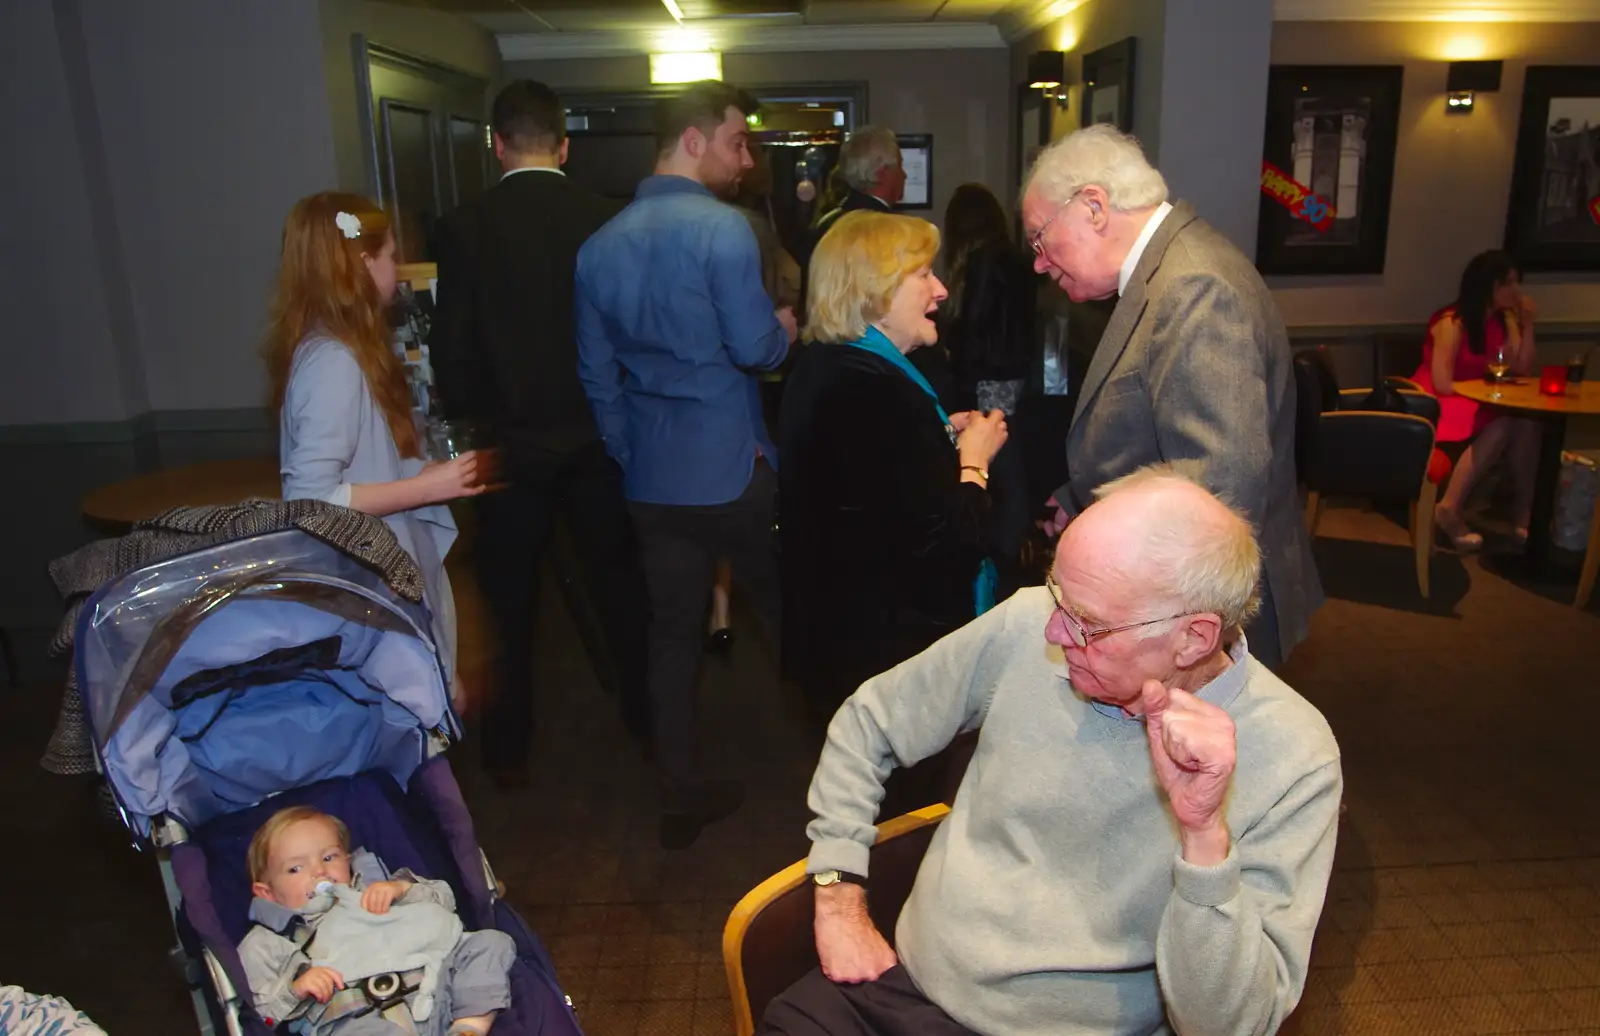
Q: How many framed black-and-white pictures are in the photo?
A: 2